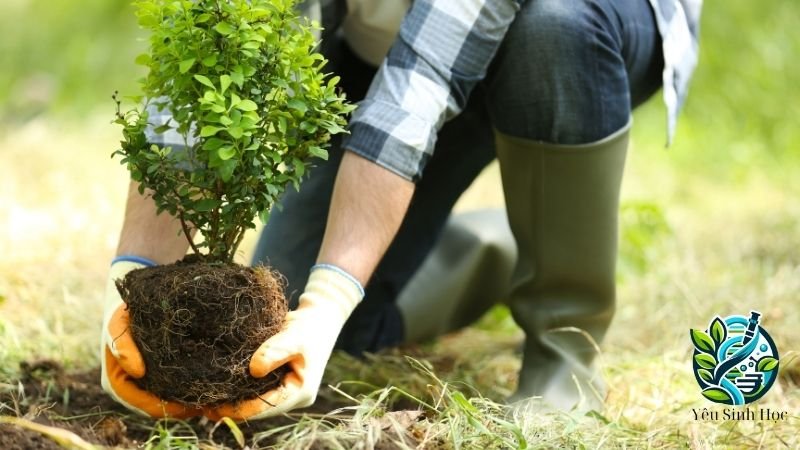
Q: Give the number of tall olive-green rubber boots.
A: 2